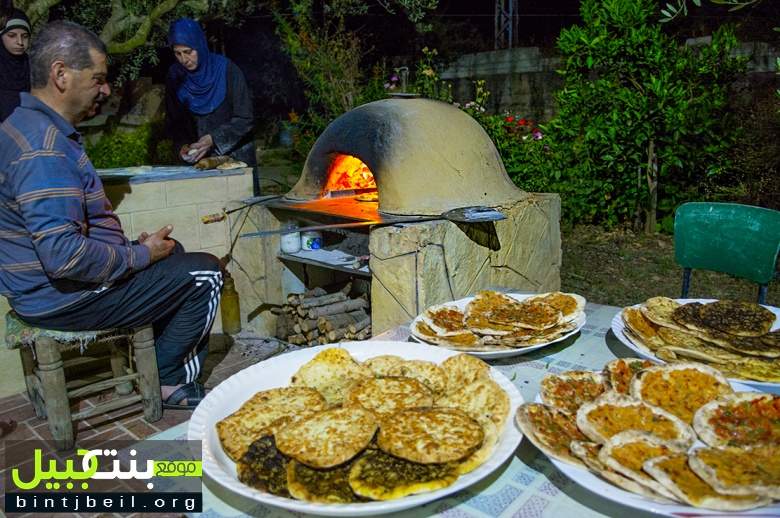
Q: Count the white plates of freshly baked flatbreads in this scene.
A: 4